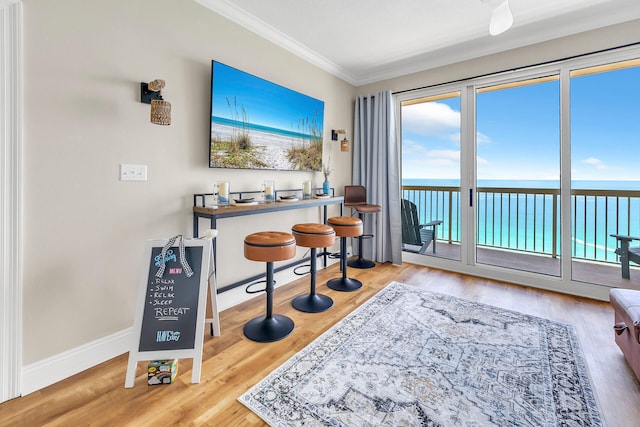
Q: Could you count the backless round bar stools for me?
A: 3